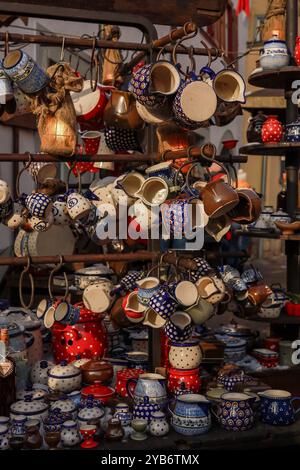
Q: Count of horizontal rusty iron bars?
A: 3